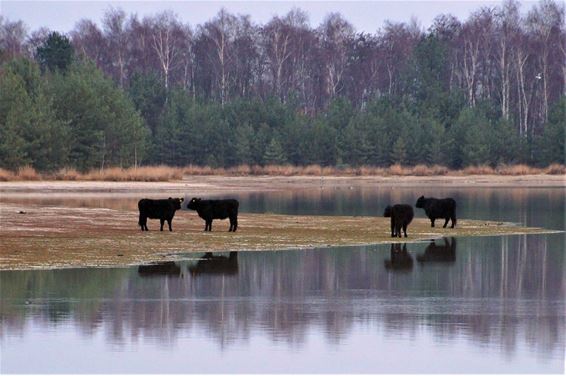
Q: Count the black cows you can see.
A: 4